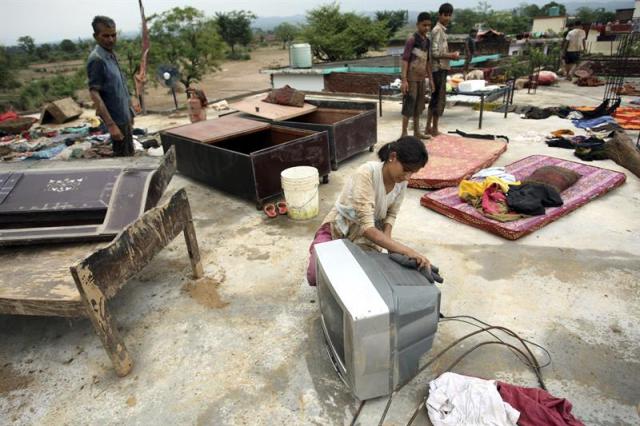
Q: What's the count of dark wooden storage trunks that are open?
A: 2